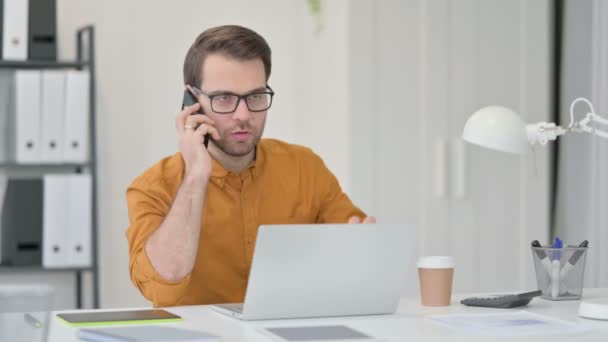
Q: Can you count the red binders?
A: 0